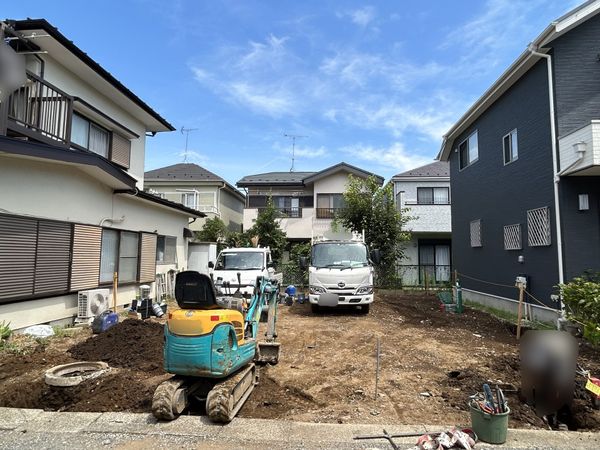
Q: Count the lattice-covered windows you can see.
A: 3